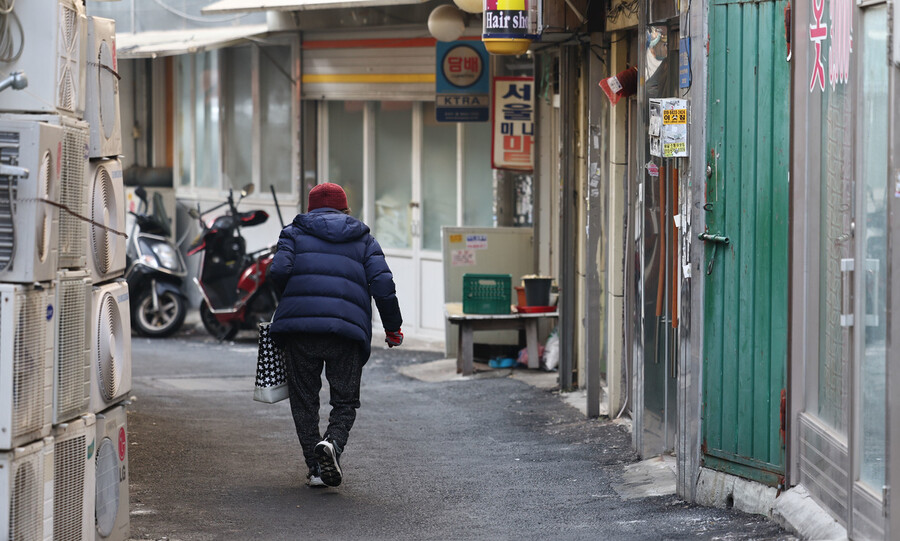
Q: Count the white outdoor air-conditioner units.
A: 11